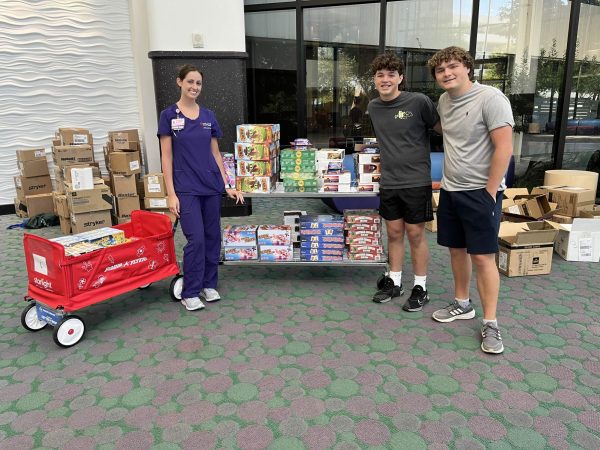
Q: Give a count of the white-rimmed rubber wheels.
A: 4